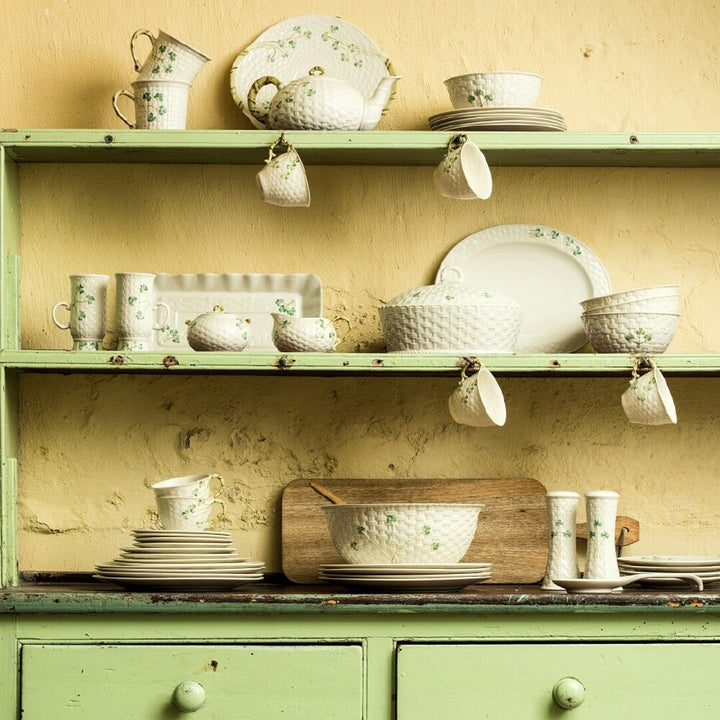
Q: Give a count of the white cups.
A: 10